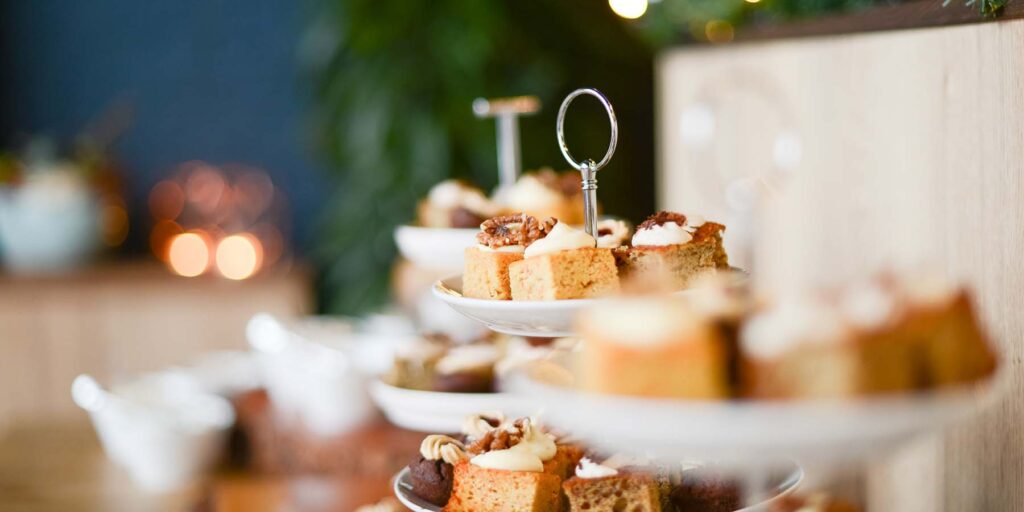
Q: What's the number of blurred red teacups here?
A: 0